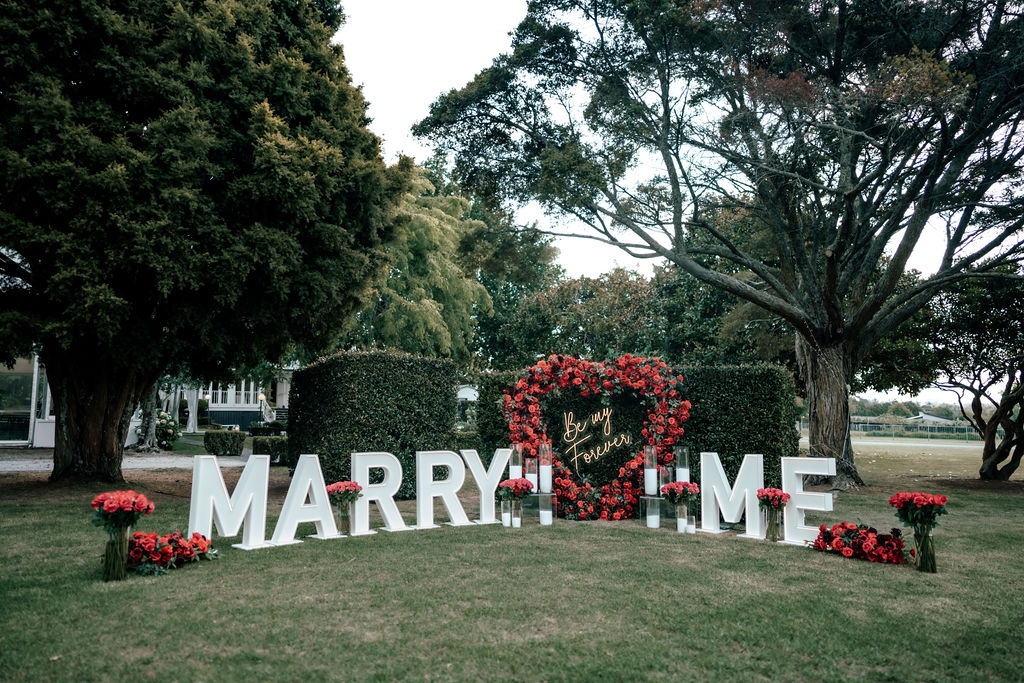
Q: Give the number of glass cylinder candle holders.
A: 12